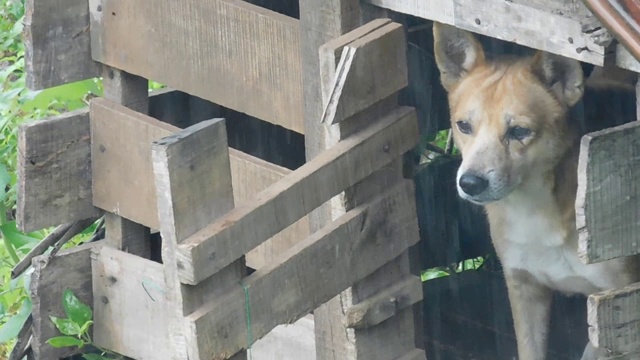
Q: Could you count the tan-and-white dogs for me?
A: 1